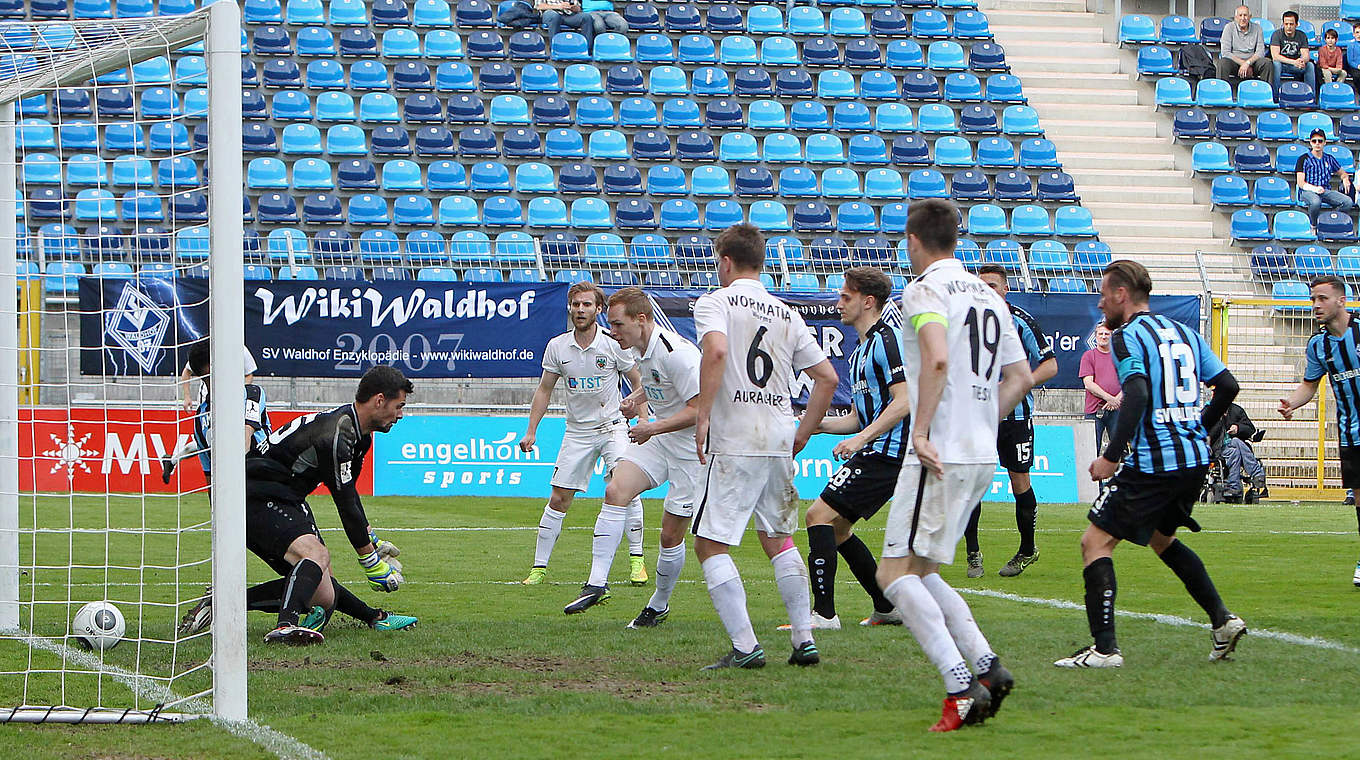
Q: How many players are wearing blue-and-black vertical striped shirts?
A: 5